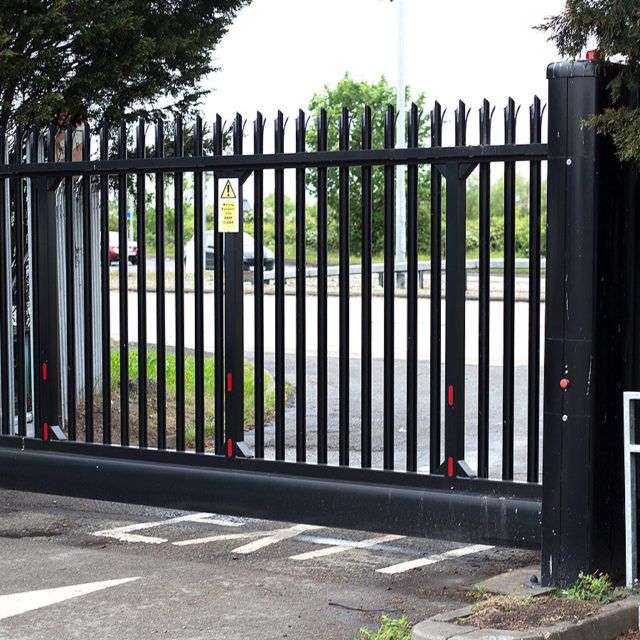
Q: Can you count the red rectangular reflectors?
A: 6